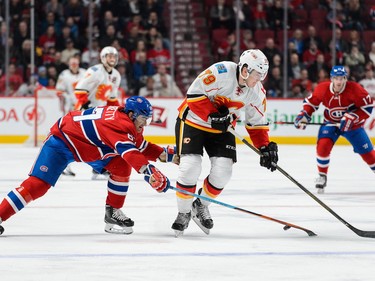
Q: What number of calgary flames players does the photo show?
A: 3